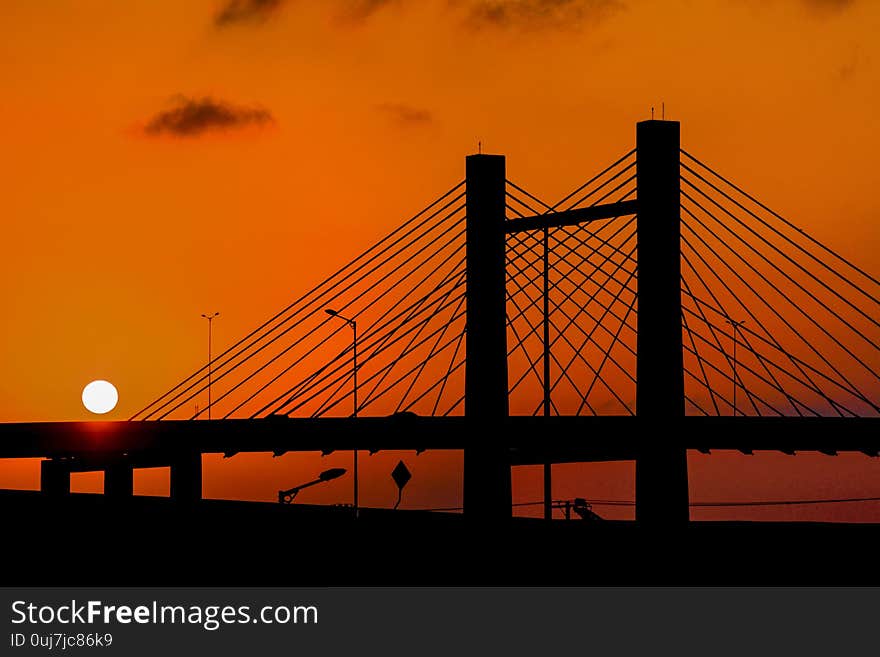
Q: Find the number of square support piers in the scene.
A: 3